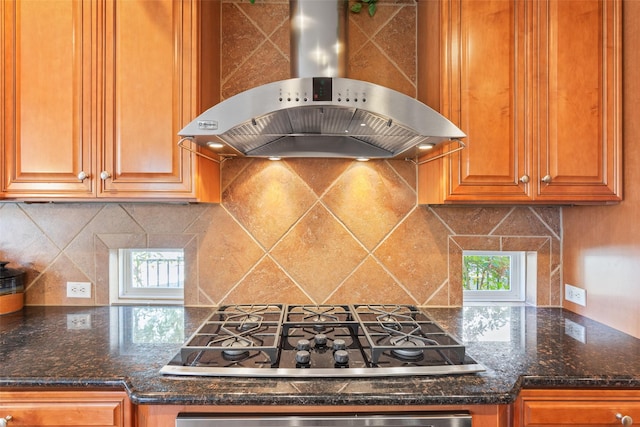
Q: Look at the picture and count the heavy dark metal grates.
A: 3